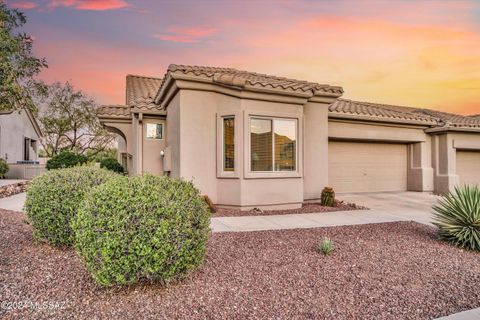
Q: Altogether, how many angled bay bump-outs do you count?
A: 1